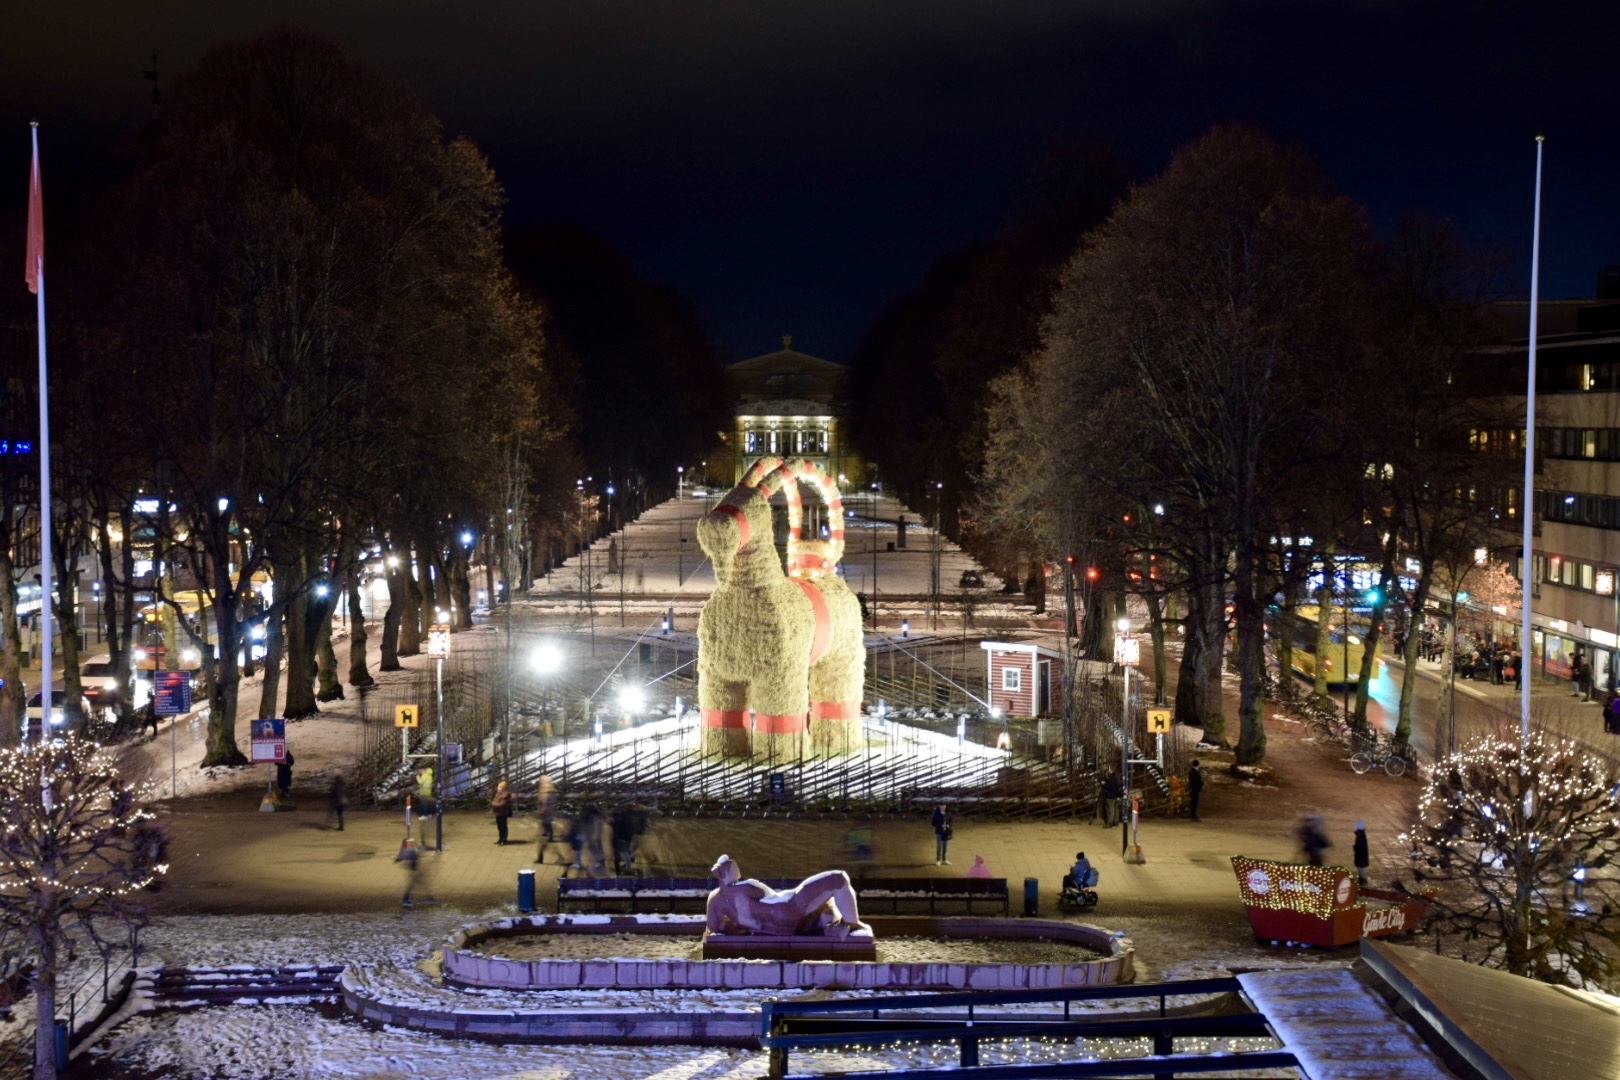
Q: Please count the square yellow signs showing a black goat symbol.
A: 2